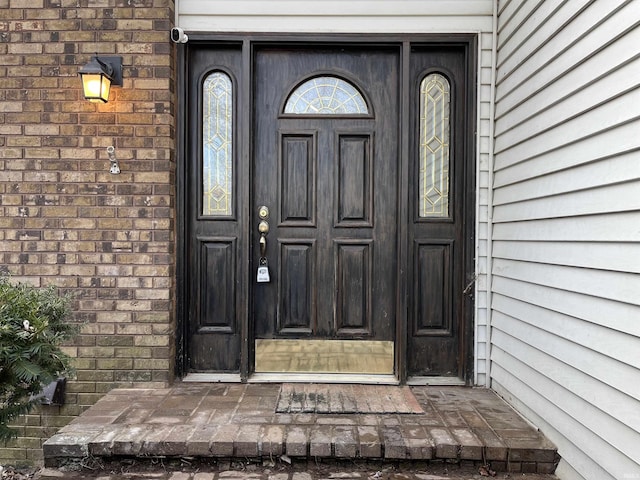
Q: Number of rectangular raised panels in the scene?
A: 6